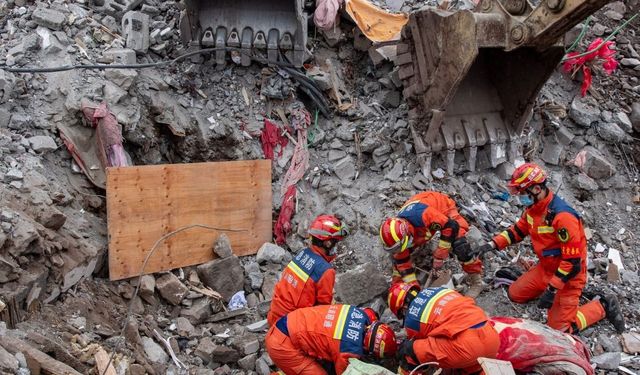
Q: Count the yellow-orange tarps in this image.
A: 1